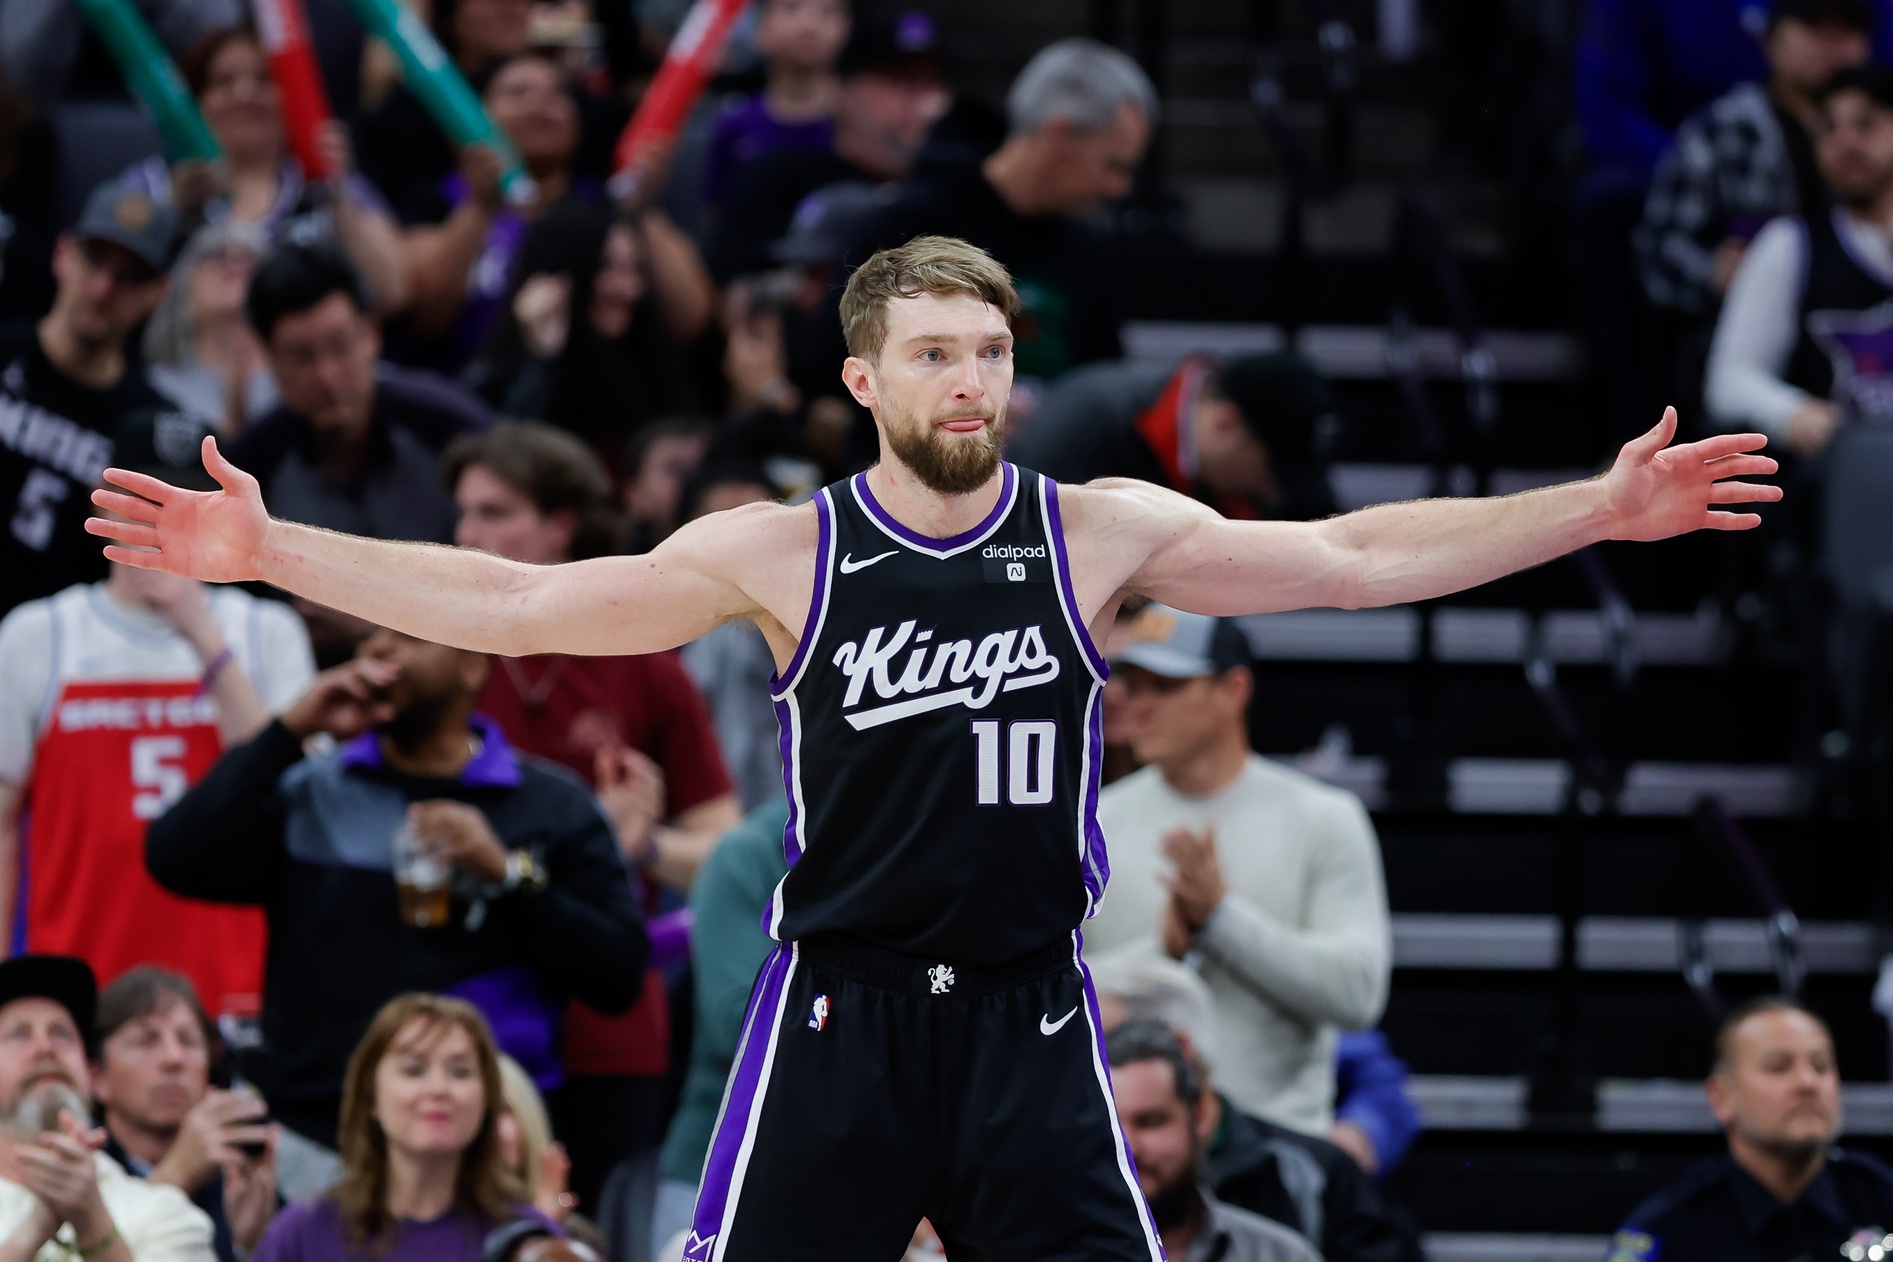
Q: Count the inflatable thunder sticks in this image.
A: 4